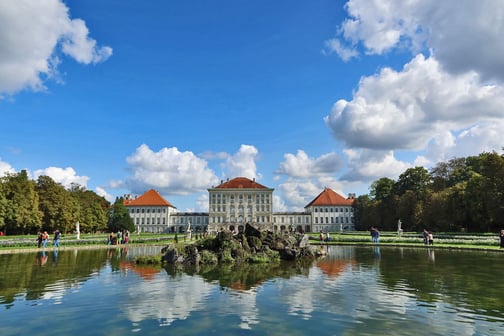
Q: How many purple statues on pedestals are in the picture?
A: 0